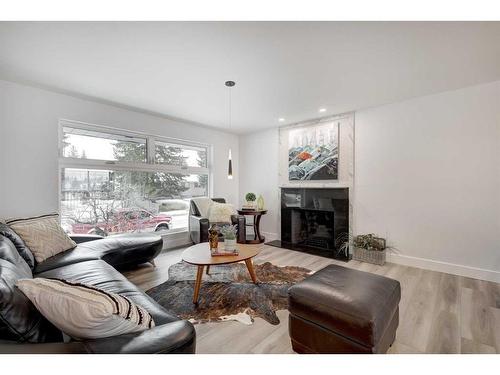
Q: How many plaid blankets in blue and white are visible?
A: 0